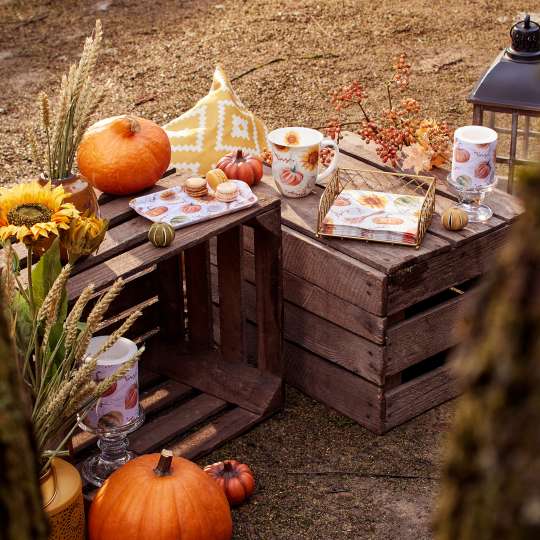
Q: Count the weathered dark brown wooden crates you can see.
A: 2